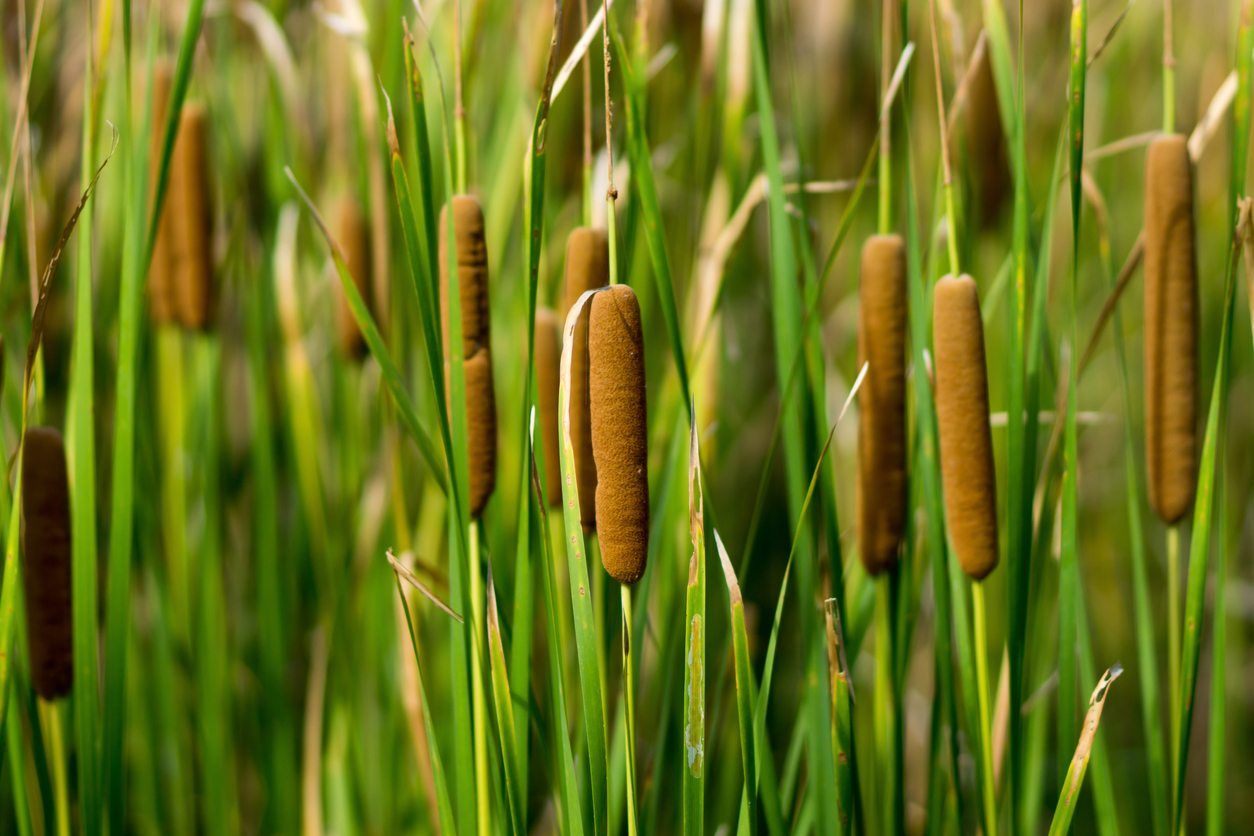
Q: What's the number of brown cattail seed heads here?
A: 12